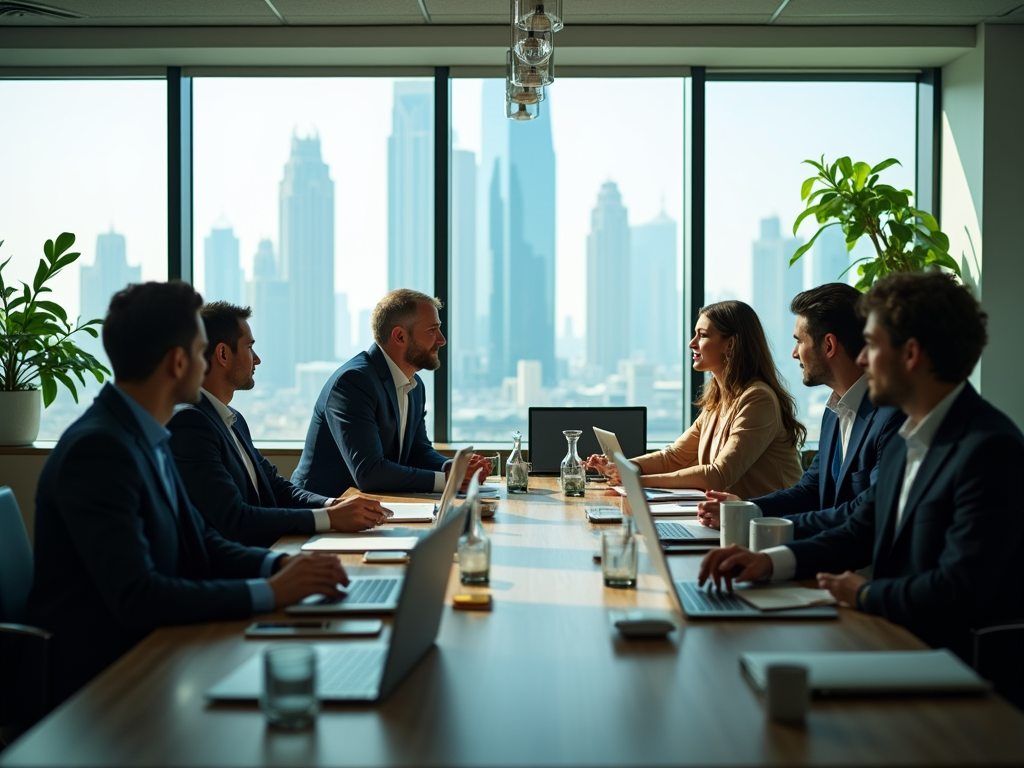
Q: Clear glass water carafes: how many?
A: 3